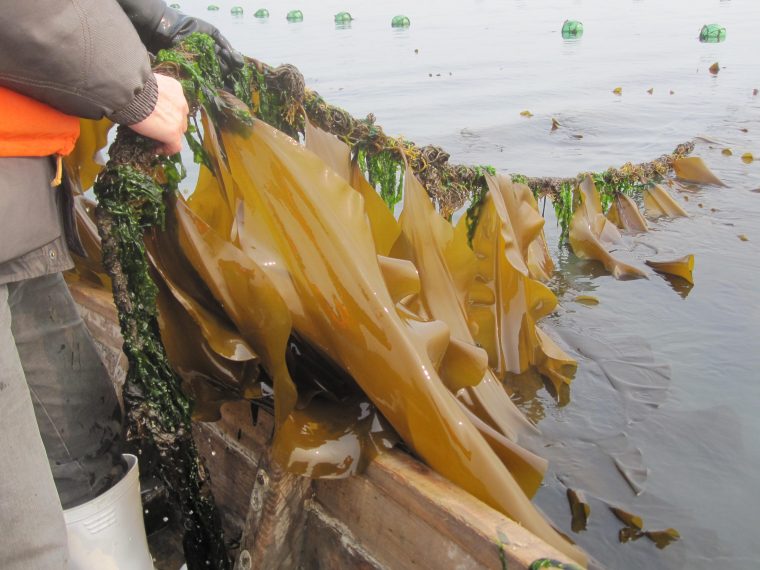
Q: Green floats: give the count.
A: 9